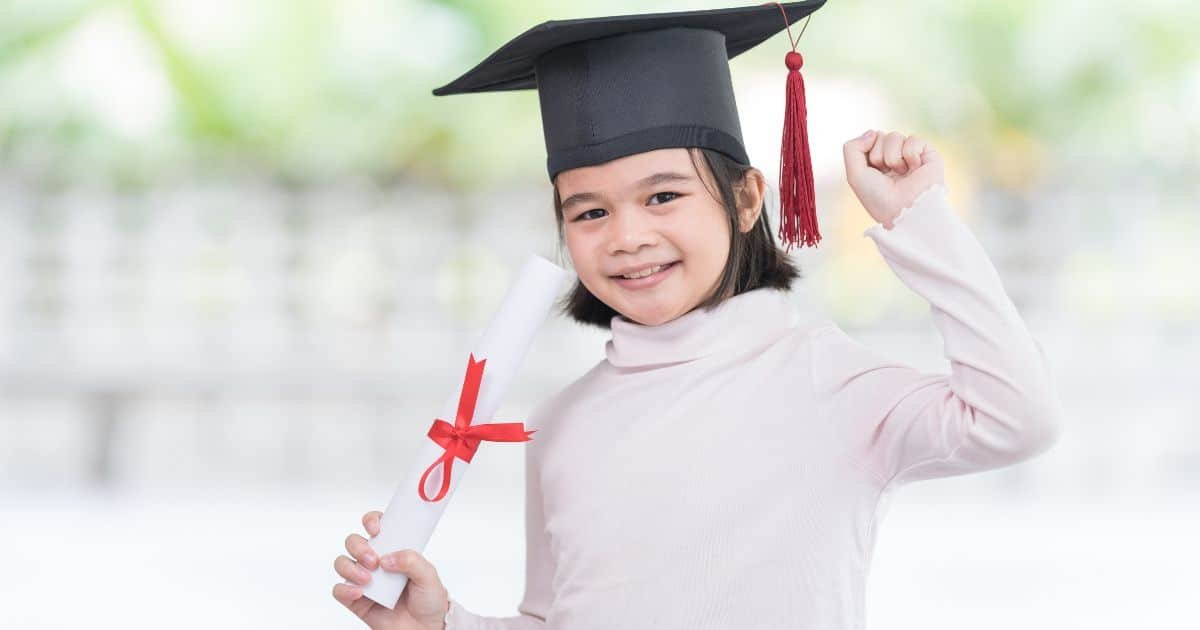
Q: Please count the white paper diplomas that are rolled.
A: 1